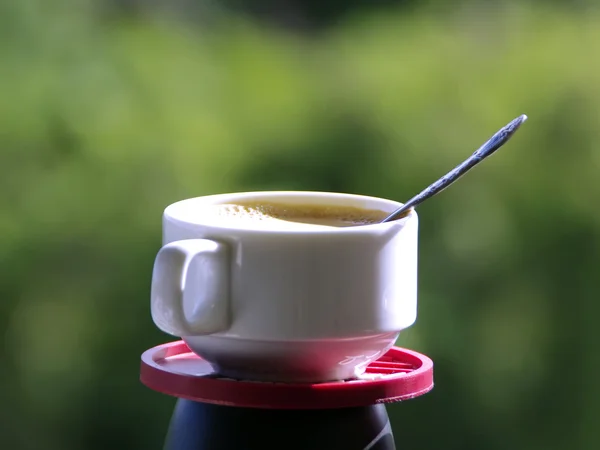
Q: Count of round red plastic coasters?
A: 1